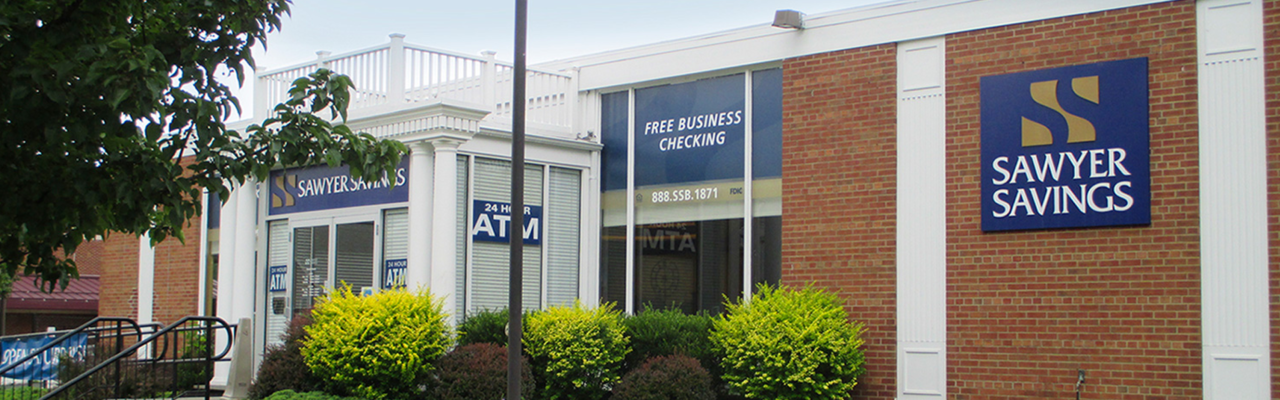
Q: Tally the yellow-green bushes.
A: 3